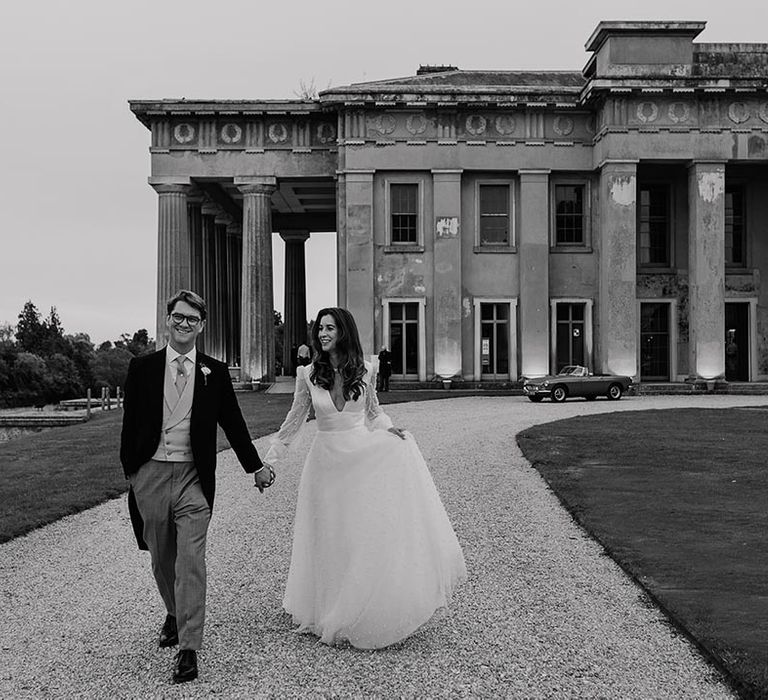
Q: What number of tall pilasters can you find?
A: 5